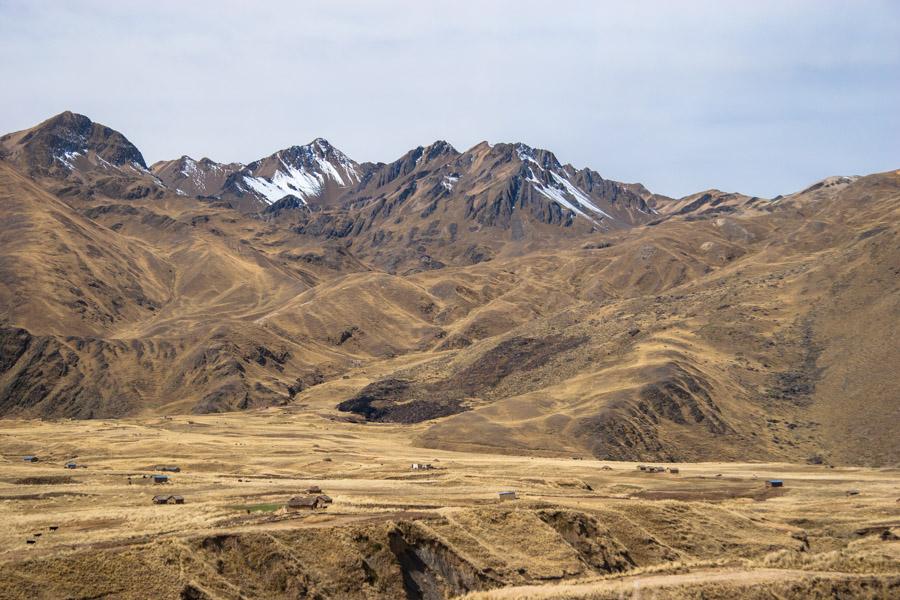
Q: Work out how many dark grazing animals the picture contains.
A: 3